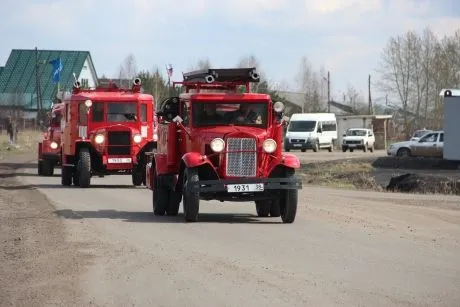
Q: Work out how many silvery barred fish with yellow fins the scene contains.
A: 0